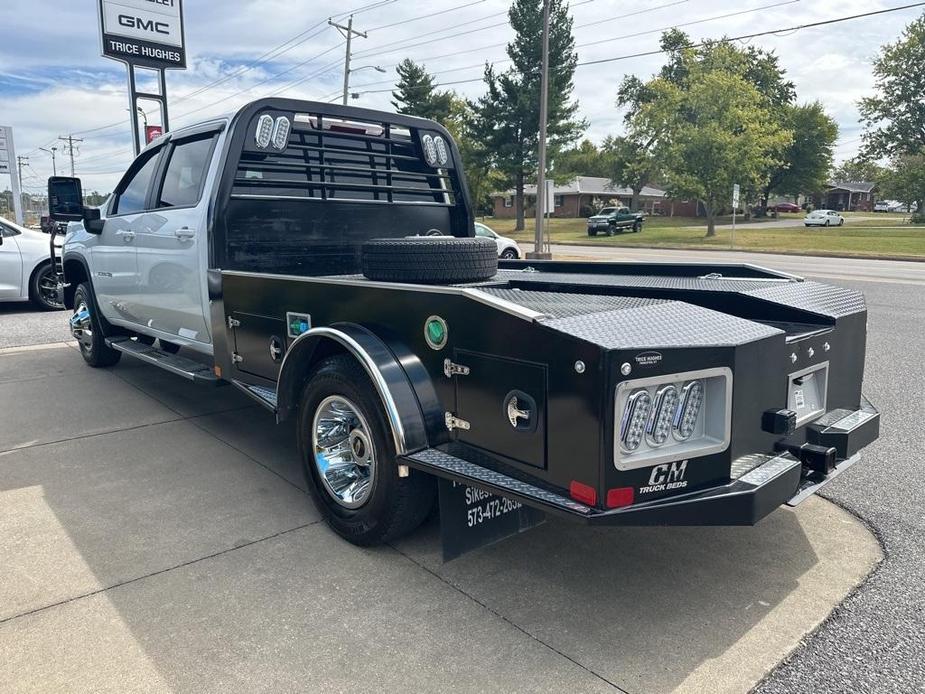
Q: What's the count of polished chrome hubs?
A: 2